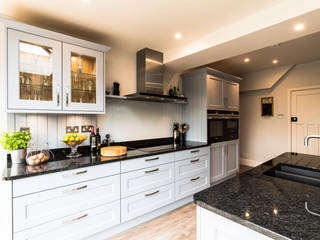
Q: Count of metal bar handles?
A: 11